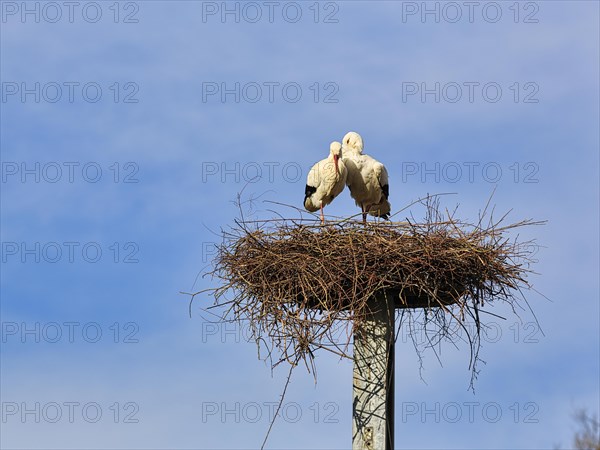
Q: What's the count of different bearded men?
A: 0